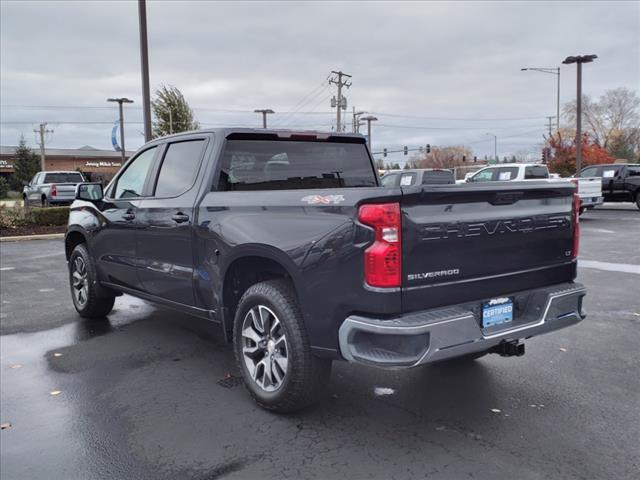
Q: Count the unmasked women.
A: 0